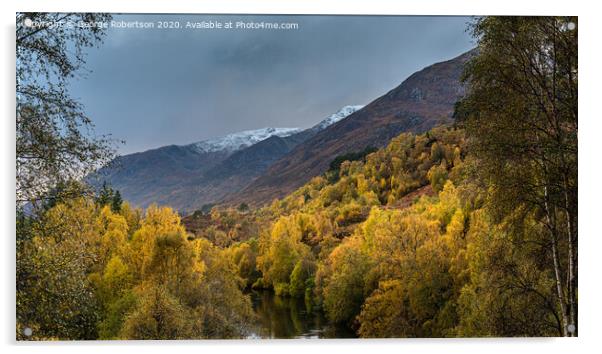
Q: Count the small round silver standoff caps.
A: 4